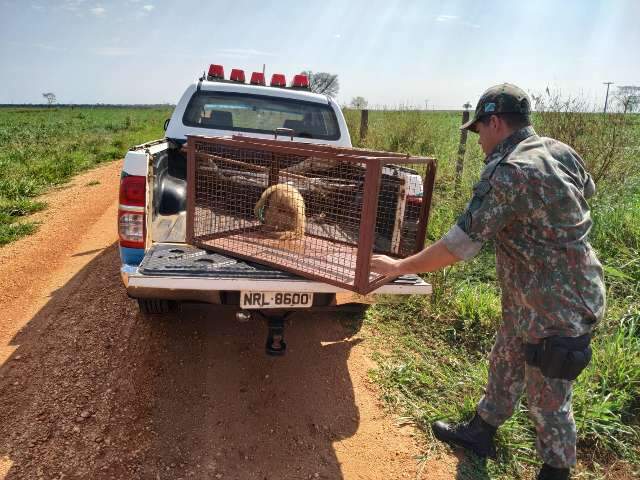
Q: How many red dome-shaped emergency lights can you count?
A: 5